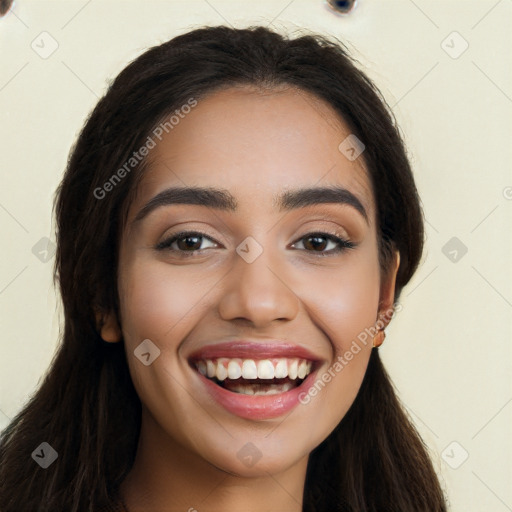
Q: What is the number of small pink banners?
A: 0